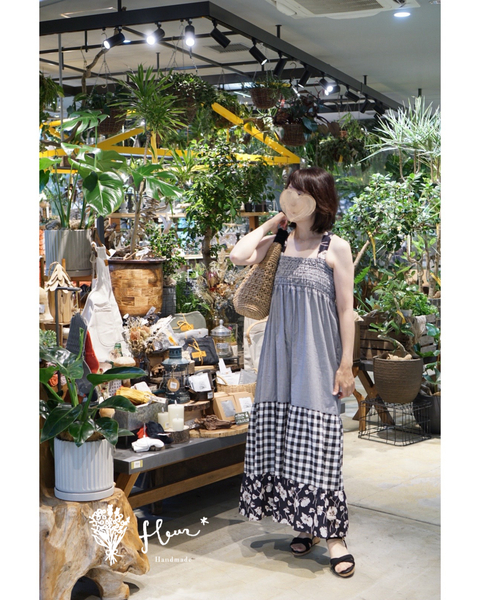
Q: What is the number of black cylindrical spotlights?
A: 13